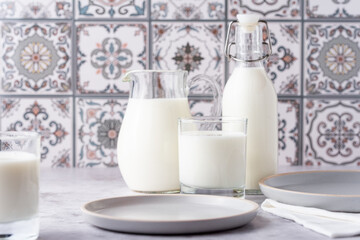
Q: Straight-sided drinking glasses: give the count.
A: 2